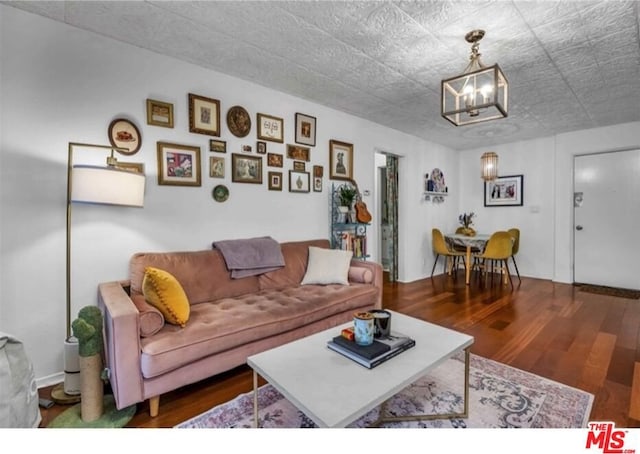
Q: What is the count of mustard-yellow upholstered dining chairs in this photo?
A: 4